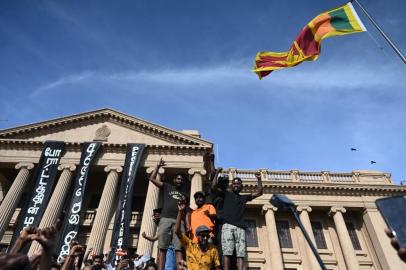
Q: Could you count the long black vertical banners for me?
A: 3